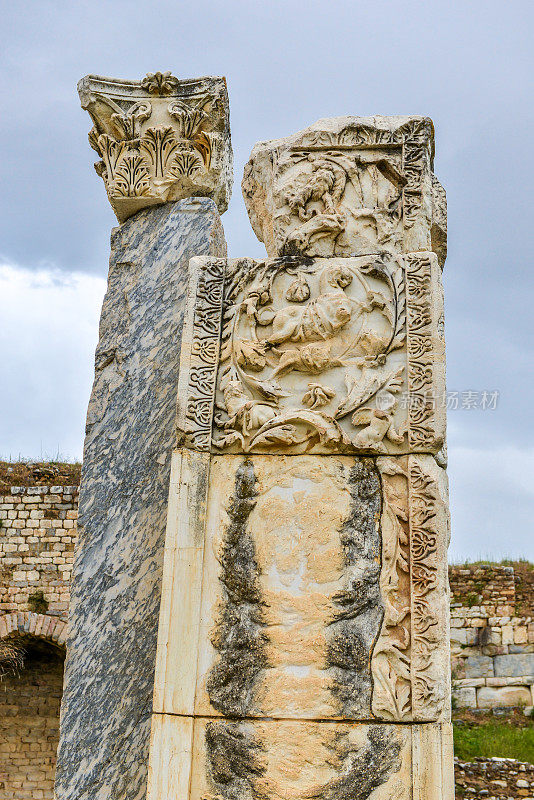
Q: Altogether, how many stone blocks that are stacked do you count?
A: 4